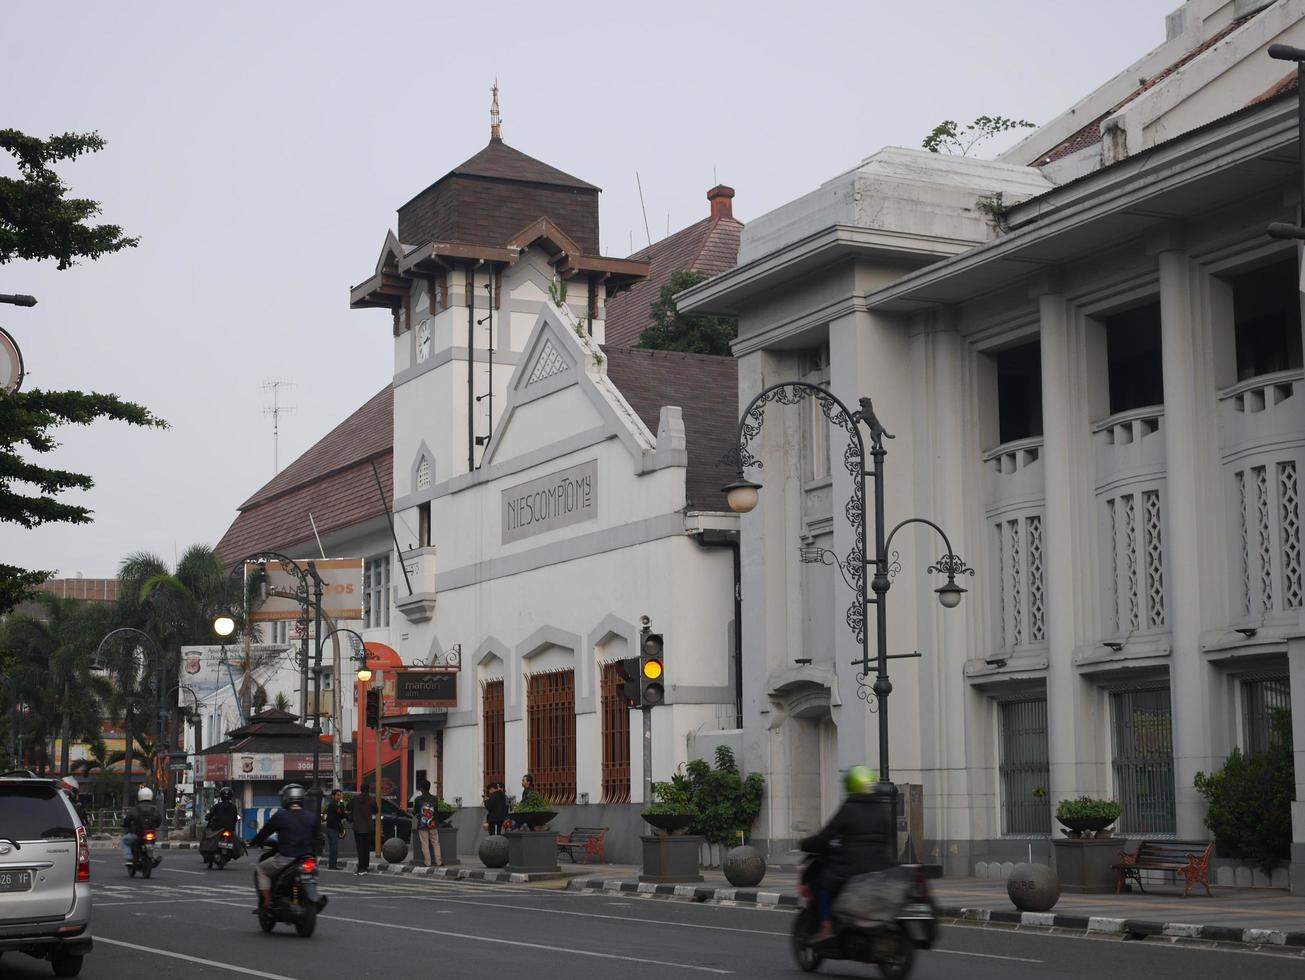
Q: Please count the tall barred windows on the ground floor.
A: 6